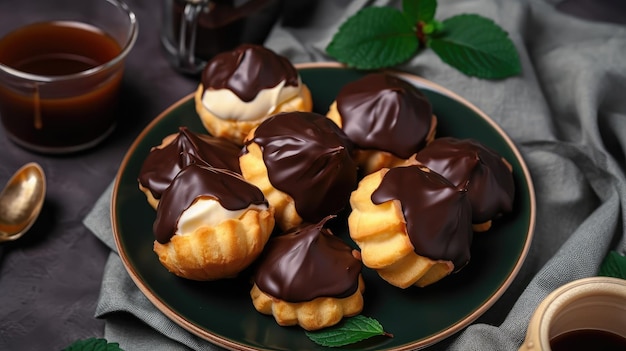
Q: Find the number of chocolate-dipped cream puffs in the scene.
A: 8